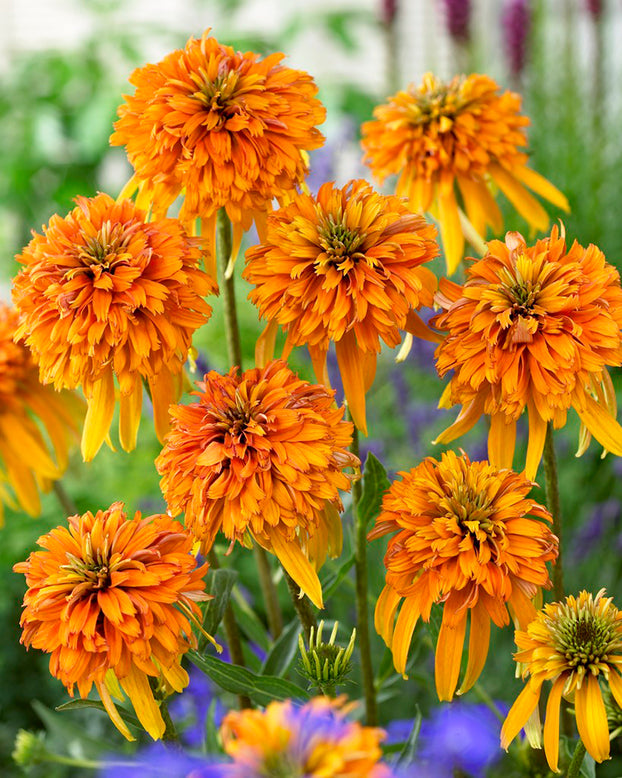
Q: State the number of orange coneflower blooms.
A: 11